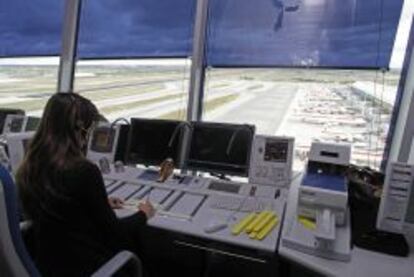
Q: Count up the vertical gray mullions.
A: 3